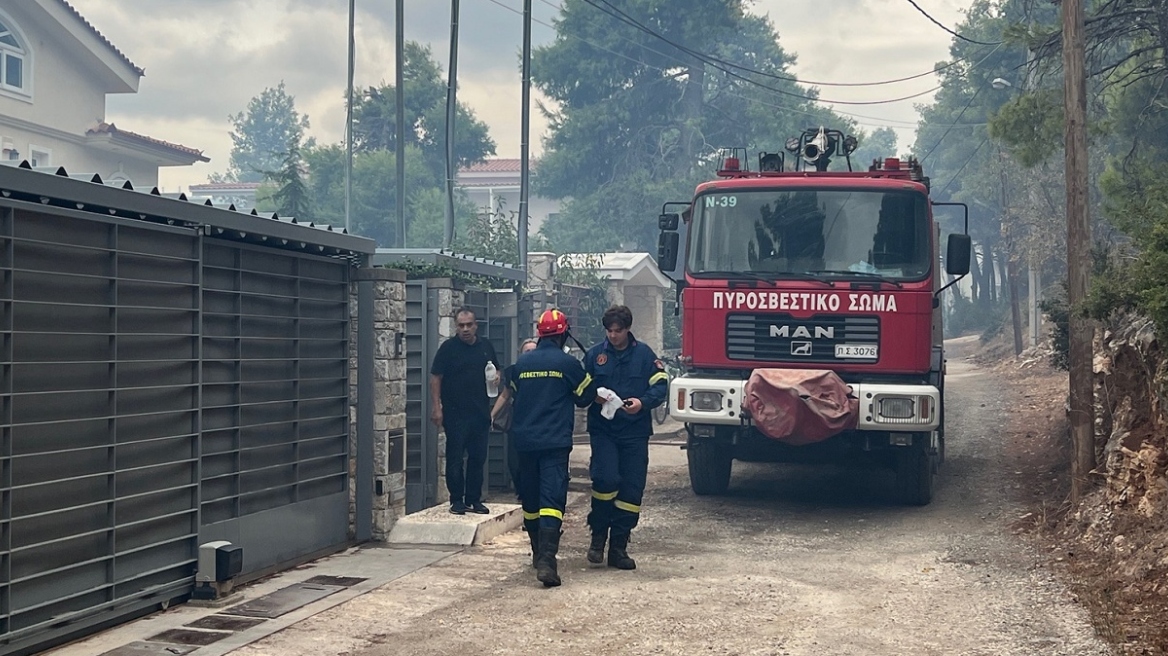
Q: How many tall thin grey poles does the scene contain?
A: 4